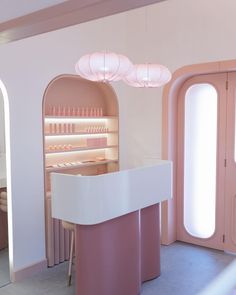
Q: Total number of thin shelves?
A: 4